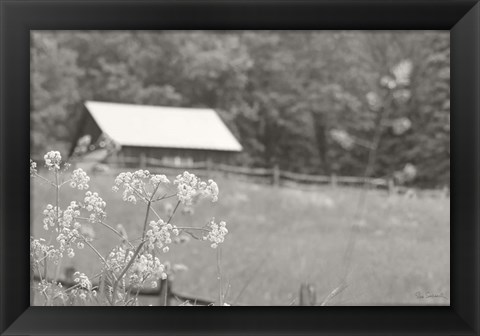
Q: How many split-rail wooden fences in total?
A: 2